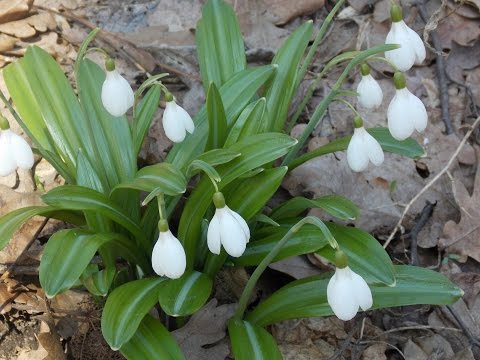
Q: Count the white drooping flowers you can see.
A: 10